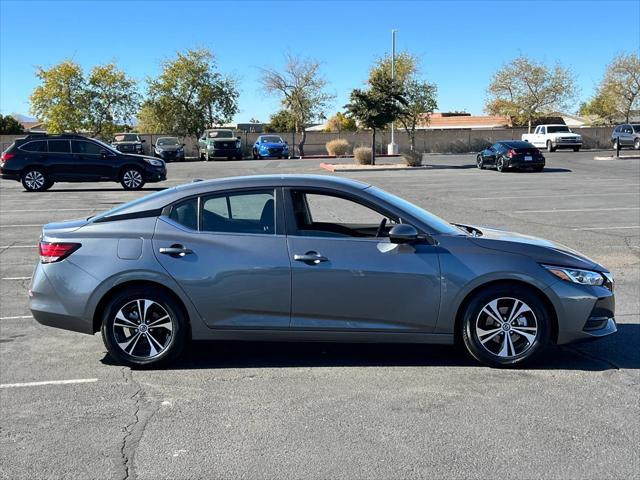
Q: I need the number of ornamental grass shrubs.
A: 3